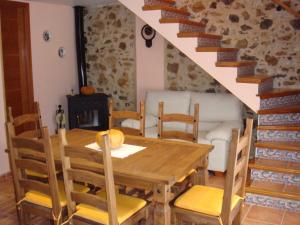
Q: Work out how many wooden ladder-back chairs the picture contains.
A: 6